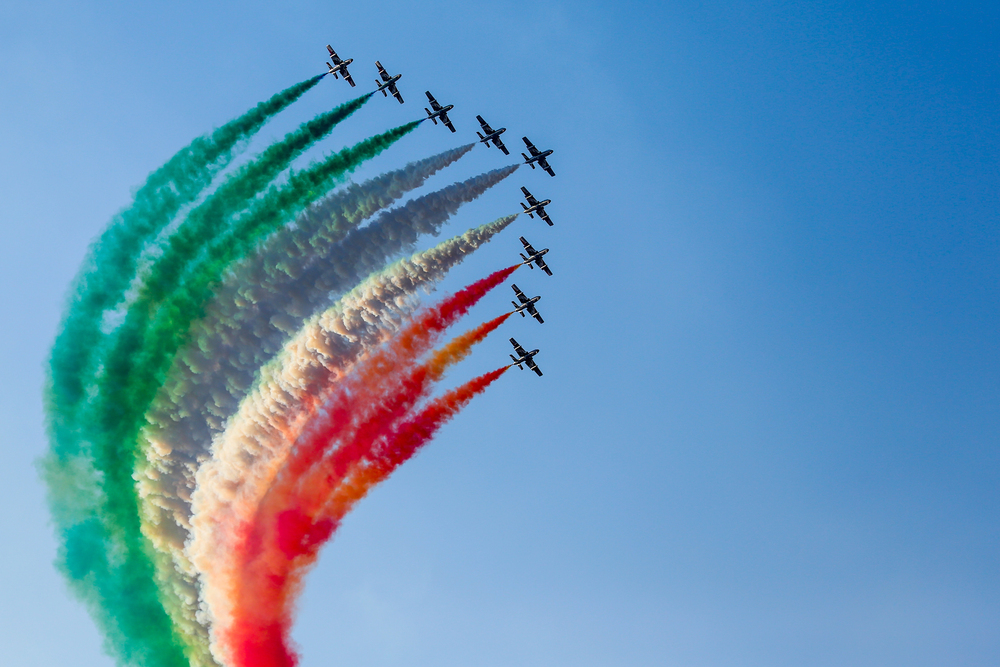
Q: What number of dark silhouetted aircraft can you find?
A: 9